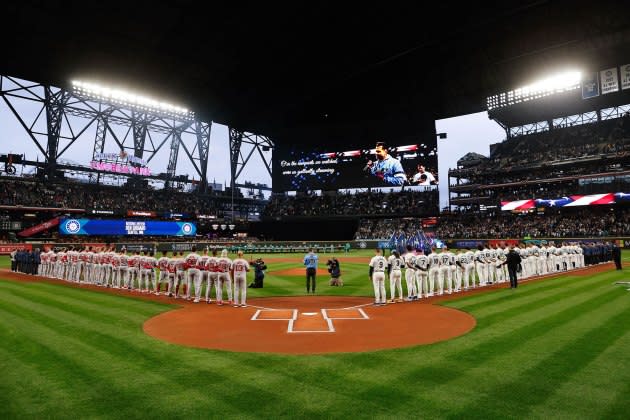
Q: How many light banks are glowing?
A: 2